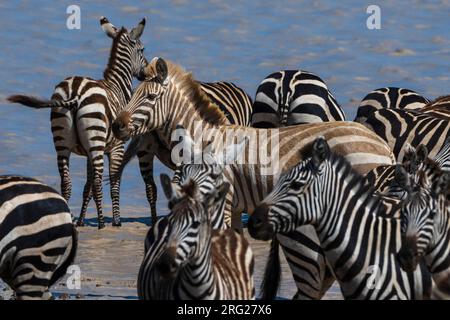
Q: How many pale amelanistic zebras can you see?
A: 1